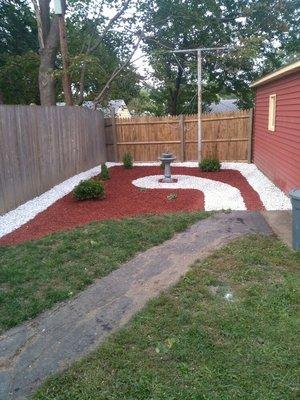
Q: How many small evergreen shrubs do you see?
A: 4